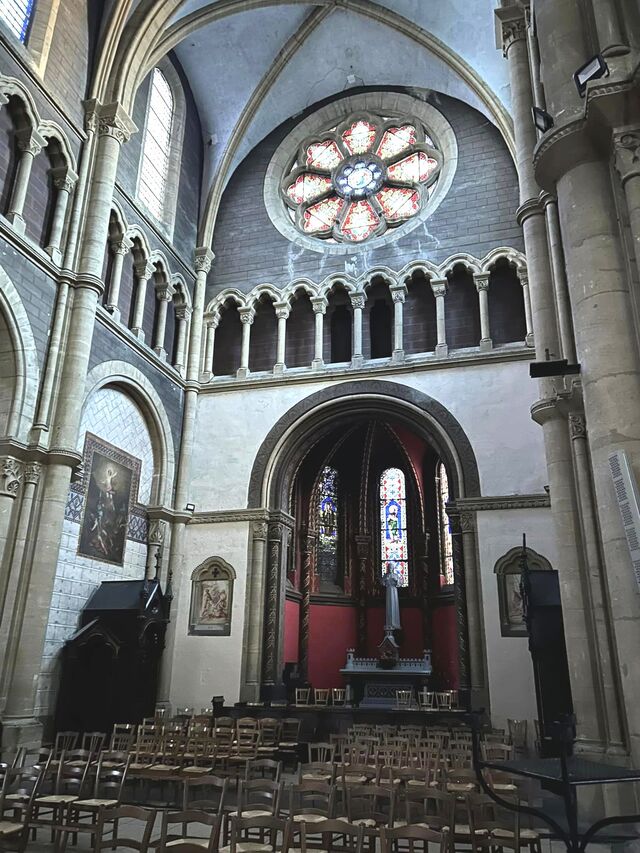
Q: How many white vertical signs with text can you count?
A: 1